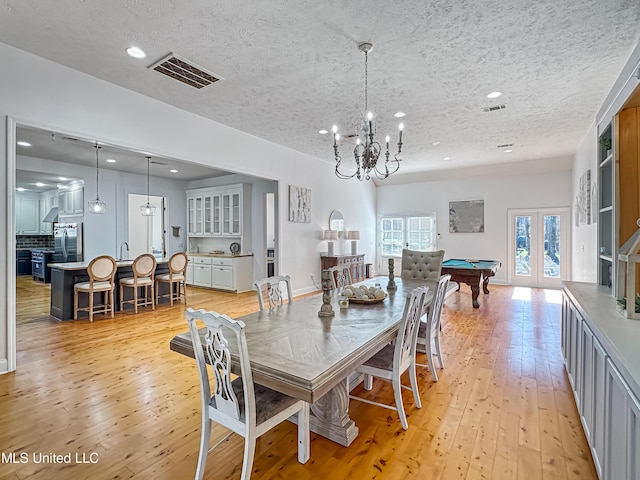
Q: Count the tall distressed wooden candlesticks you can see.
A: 2